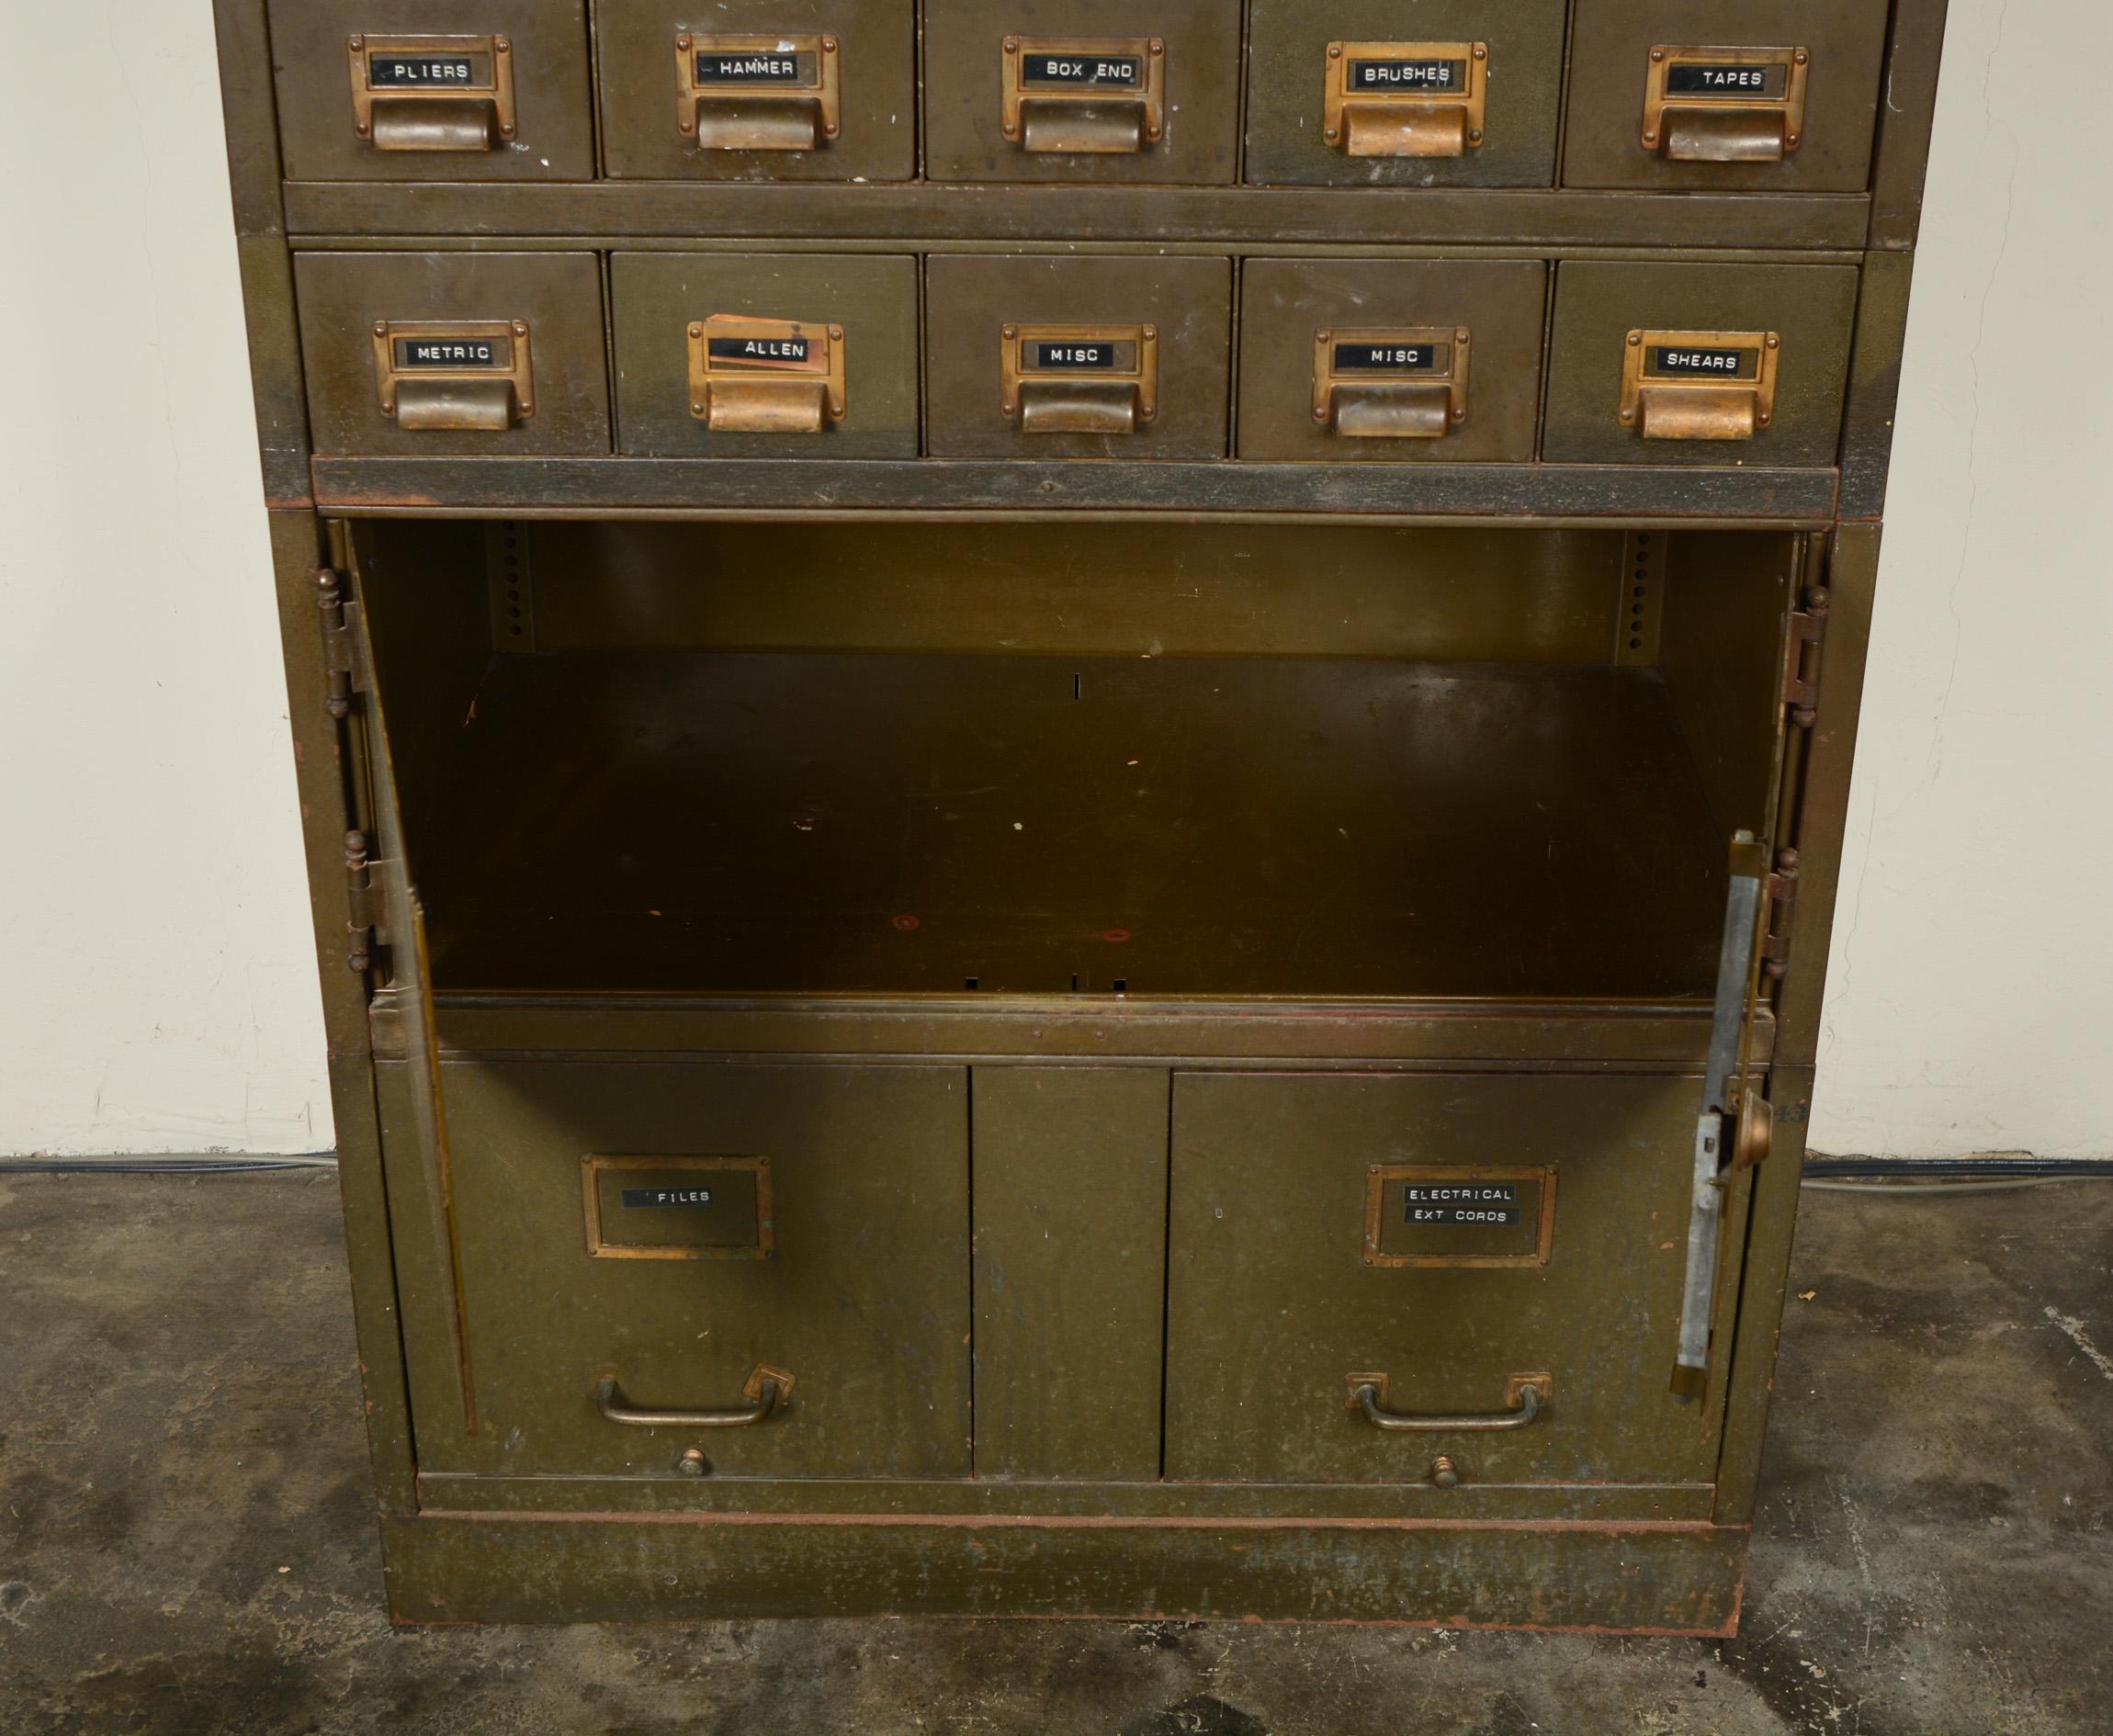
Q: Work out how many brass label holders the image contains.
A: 12